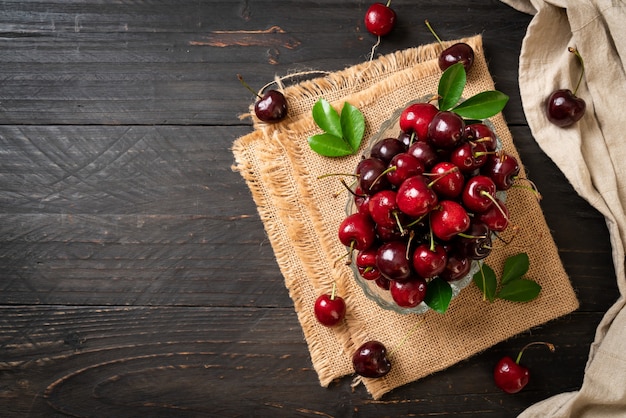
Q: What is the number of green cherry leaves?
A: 9